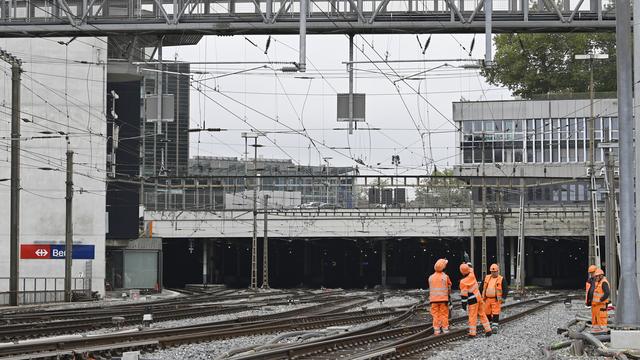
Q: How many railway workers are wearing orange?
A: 5